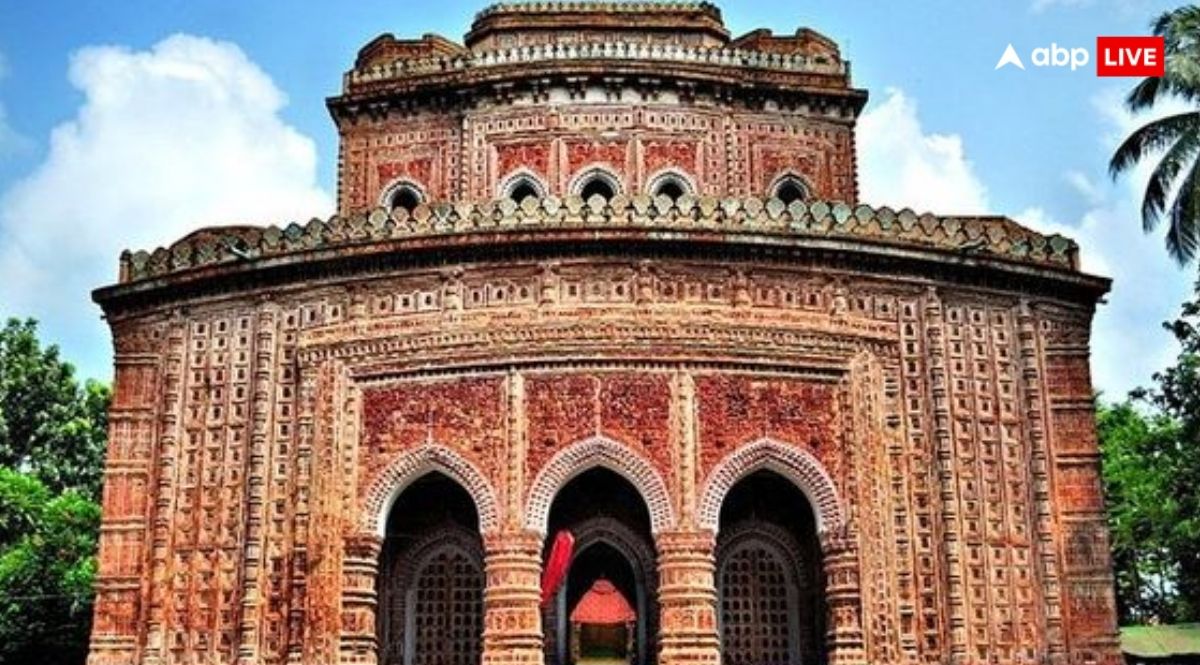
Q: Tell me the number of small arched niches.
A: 5